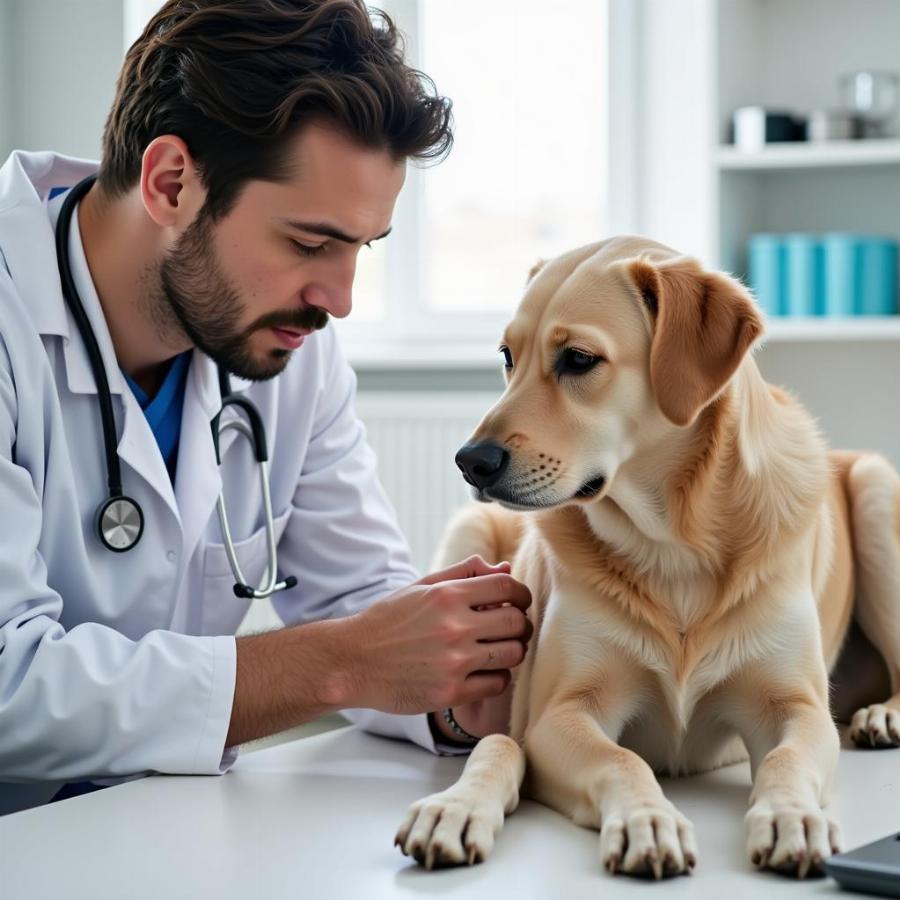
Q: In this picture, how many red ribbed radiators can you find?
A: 0